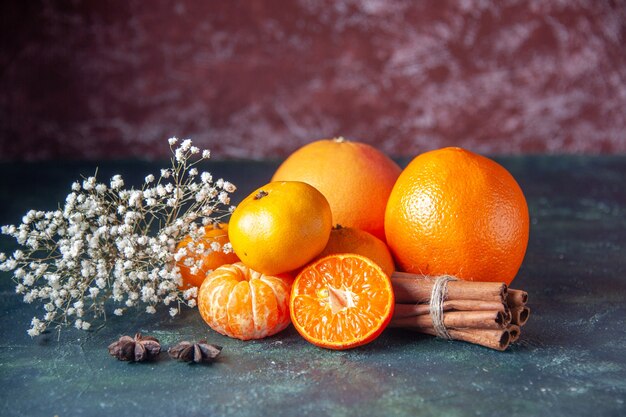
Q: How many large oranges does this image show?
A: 2